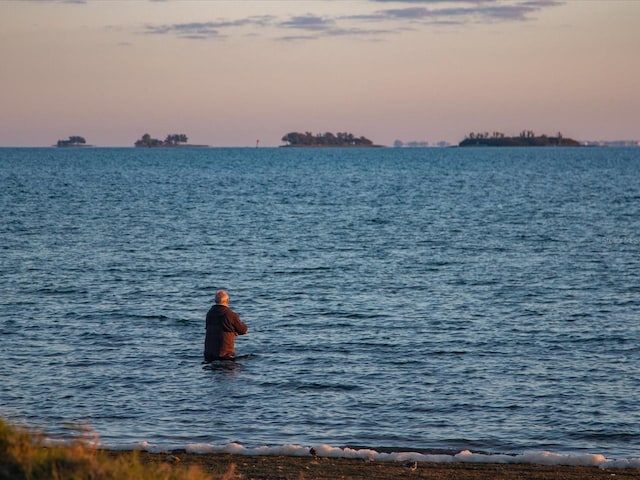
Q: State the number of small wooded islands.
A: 4